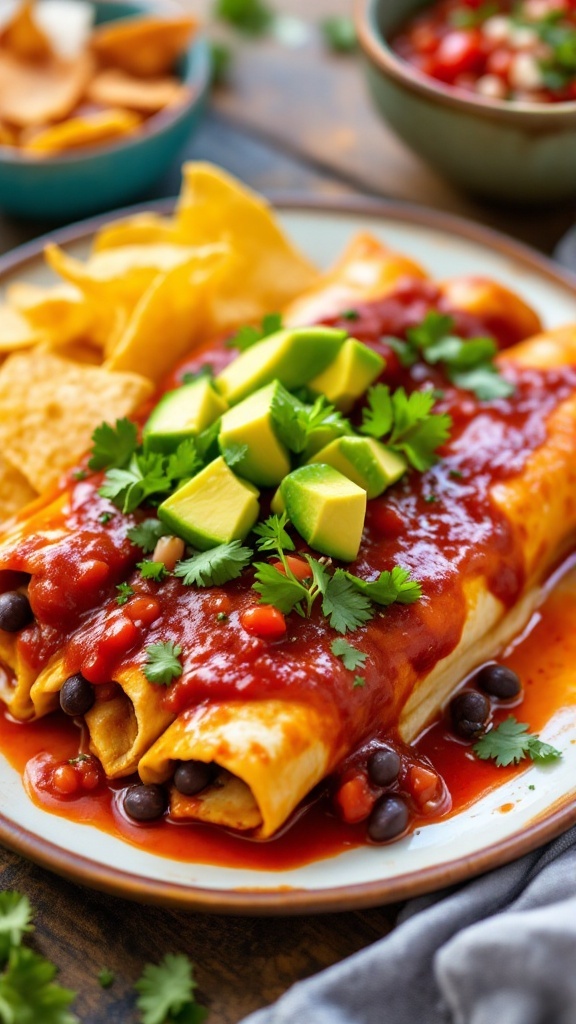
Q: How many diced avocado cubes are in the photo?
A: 7